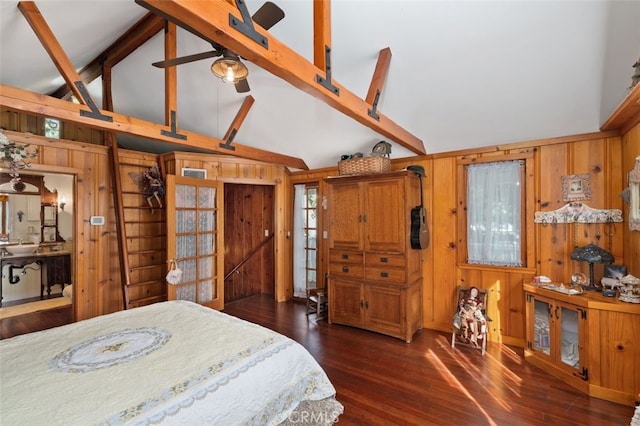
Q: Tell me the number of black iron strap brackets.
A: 6